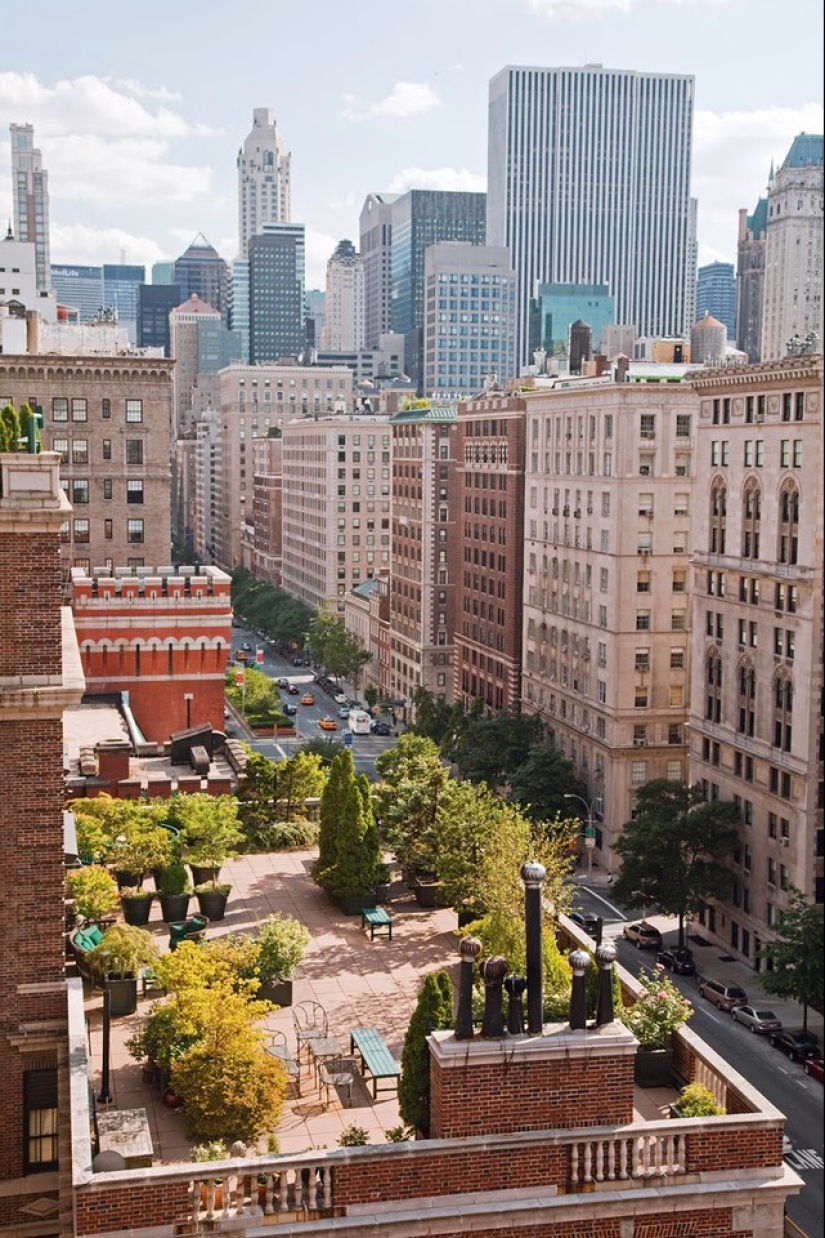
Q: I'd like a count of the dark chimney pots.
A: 6